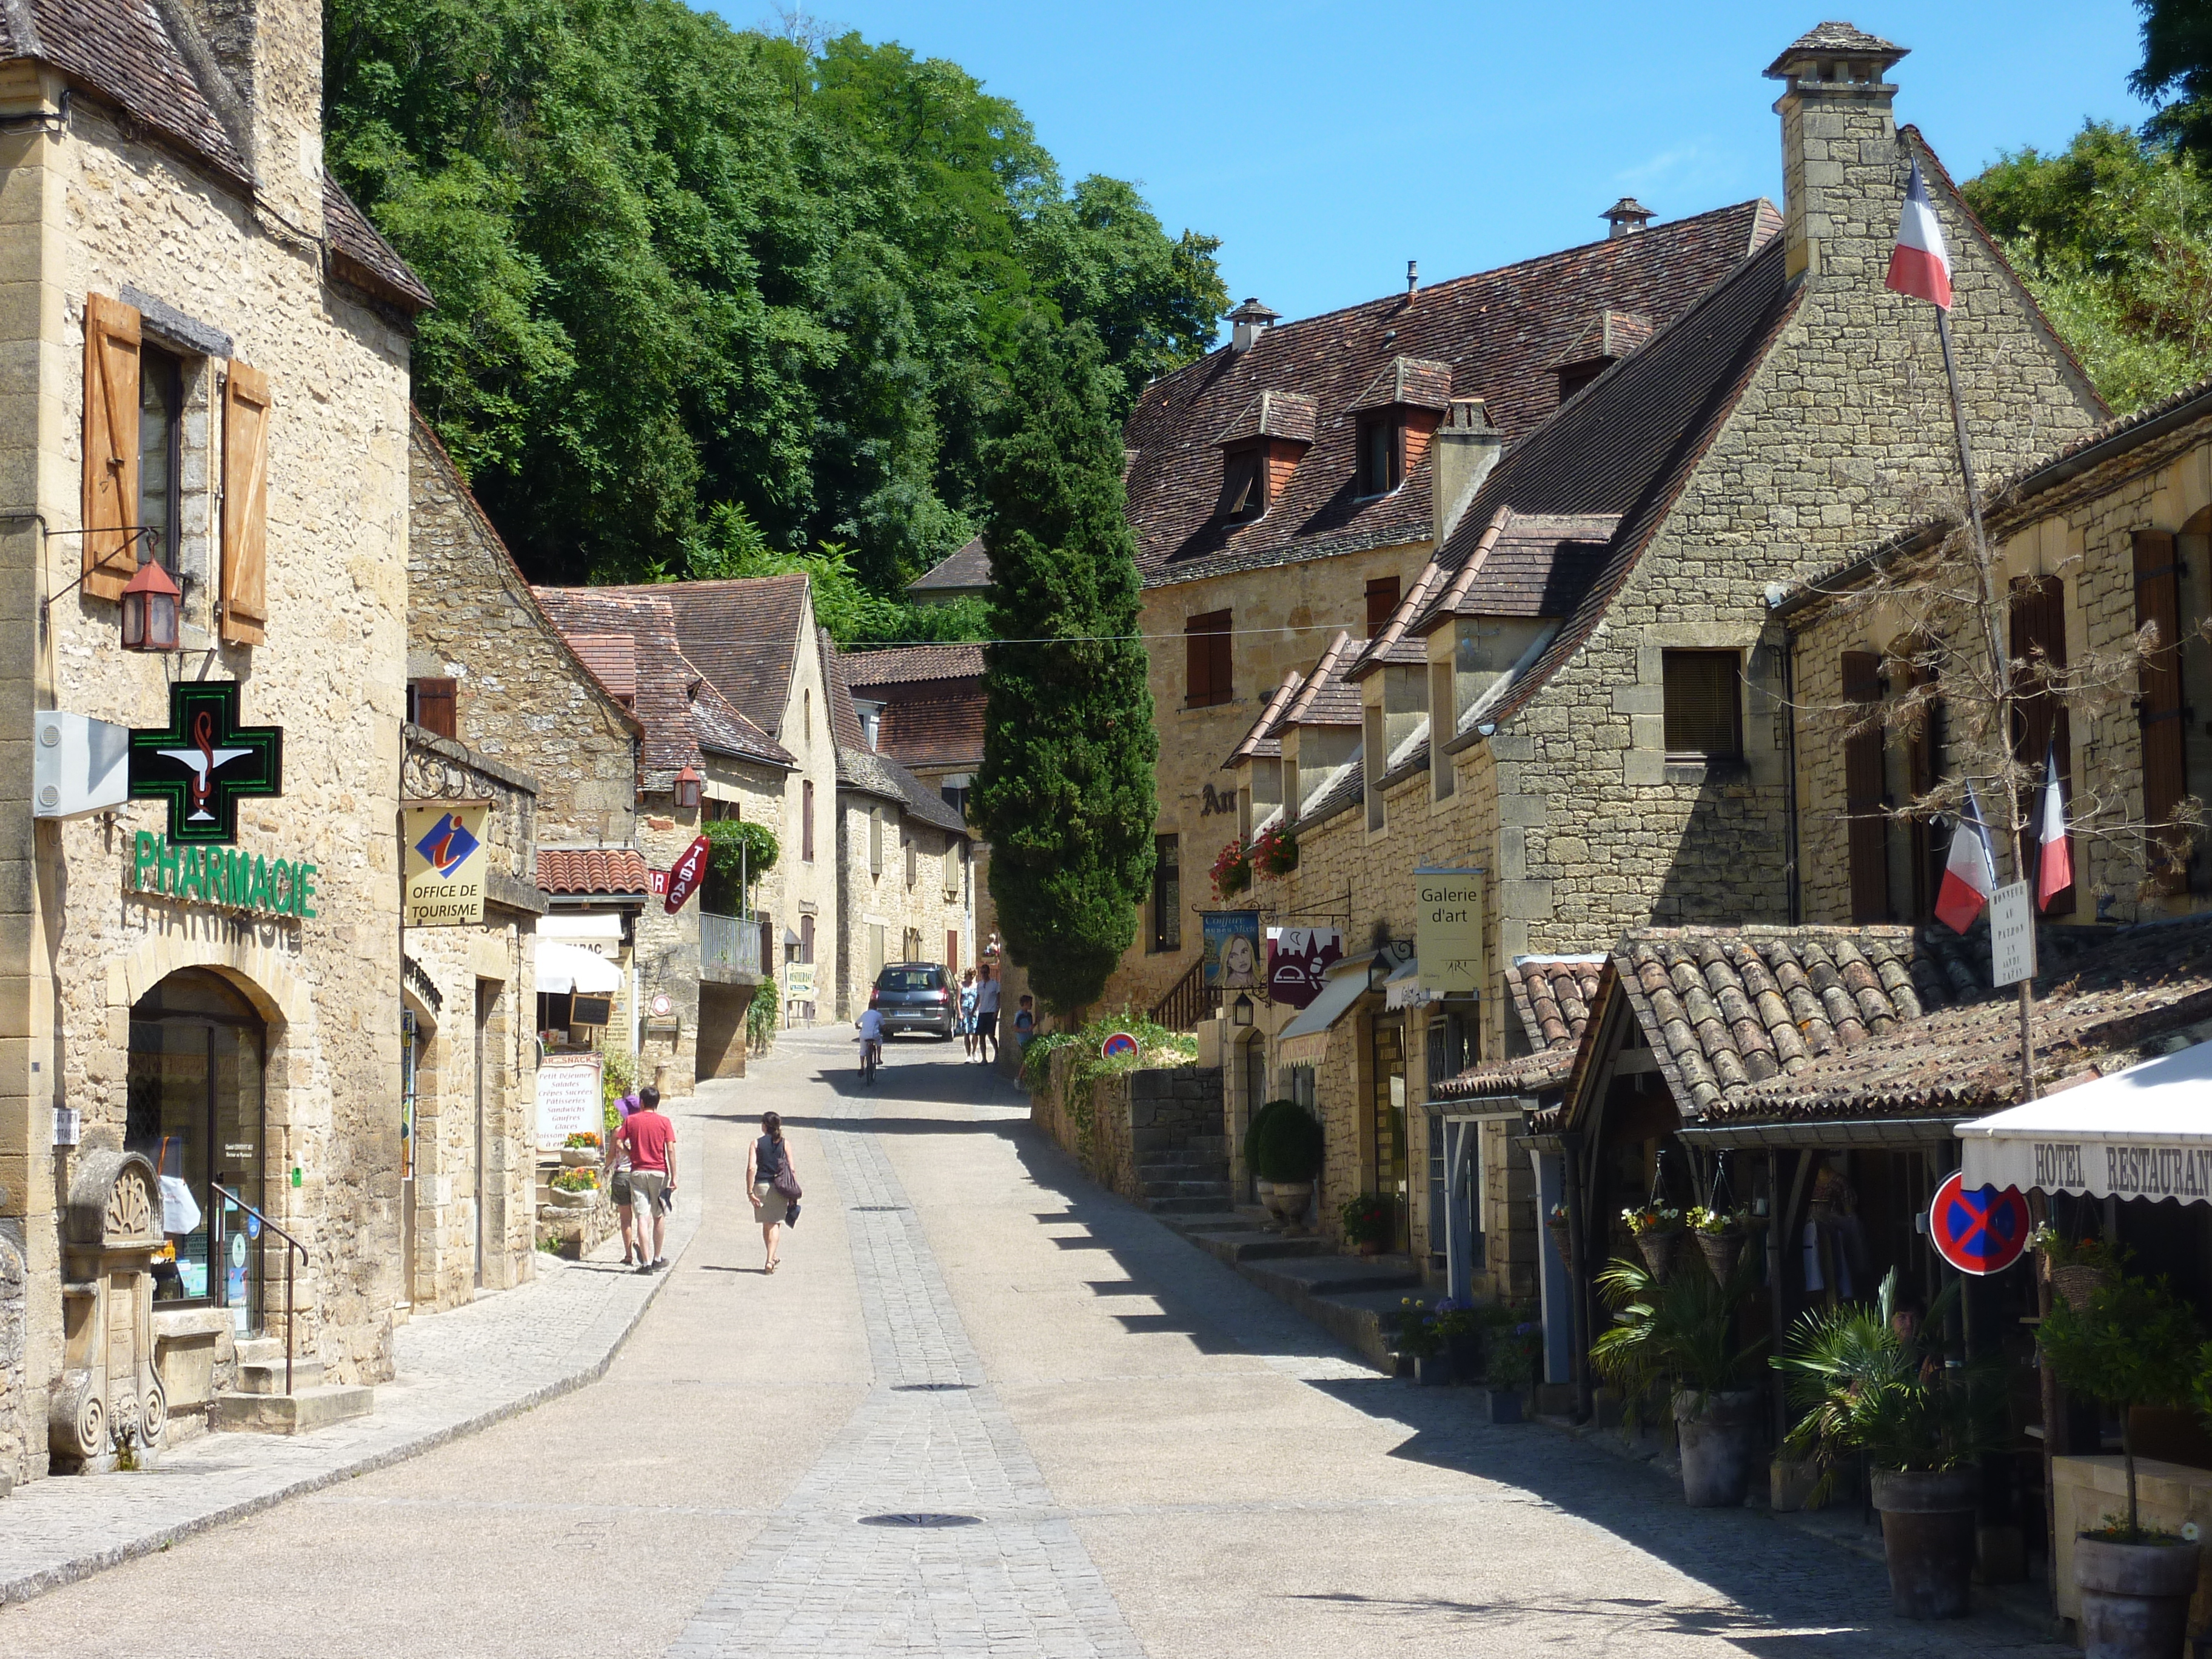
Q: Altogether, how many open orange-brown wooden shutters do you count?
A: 2